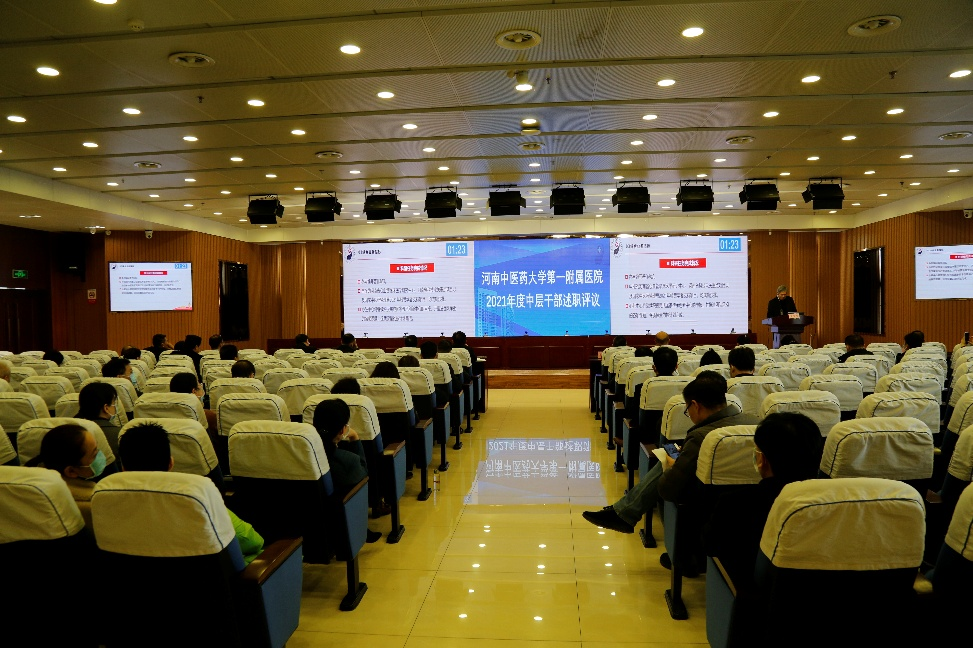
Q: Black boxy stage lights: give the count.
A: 10